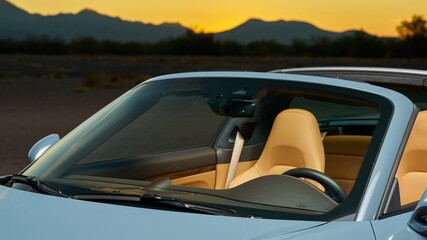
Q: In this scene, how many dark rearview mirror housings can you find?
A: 1